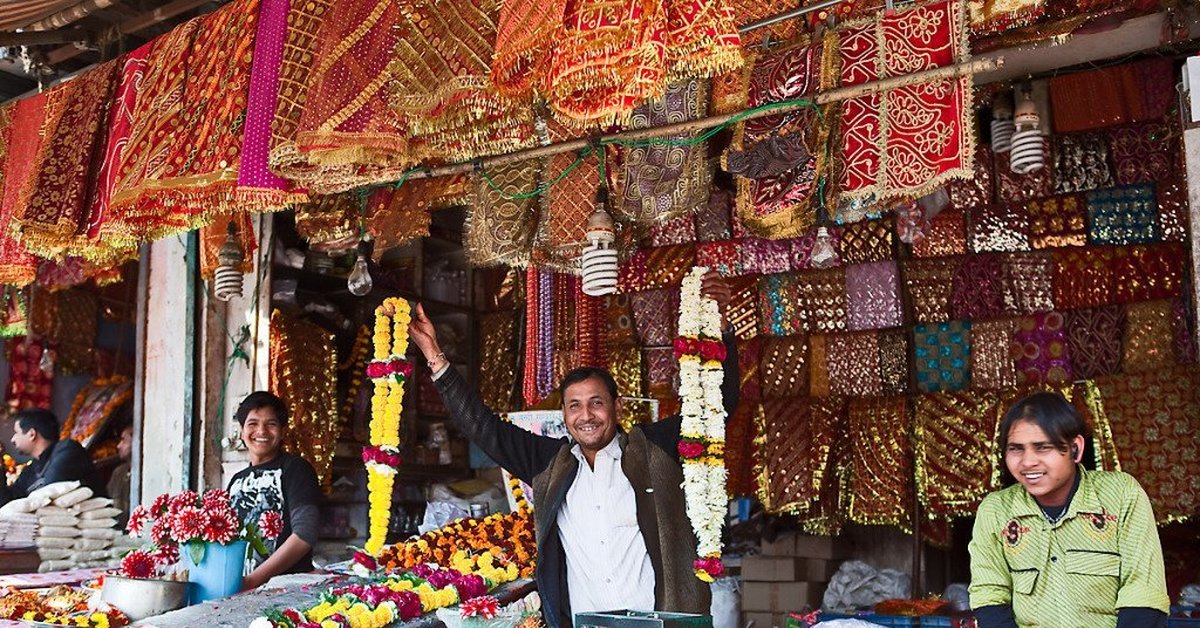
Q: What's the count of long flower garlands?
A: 2